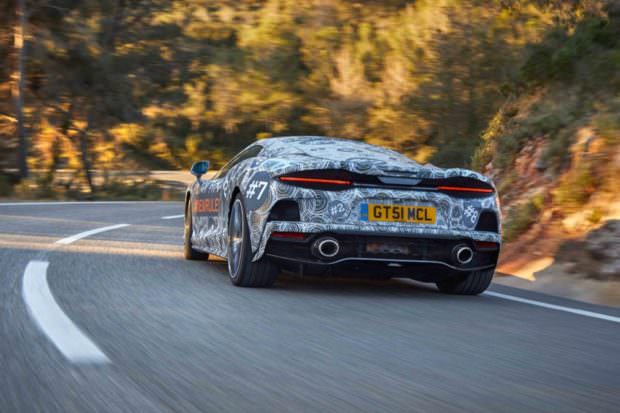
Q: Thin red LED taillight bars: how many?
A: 2